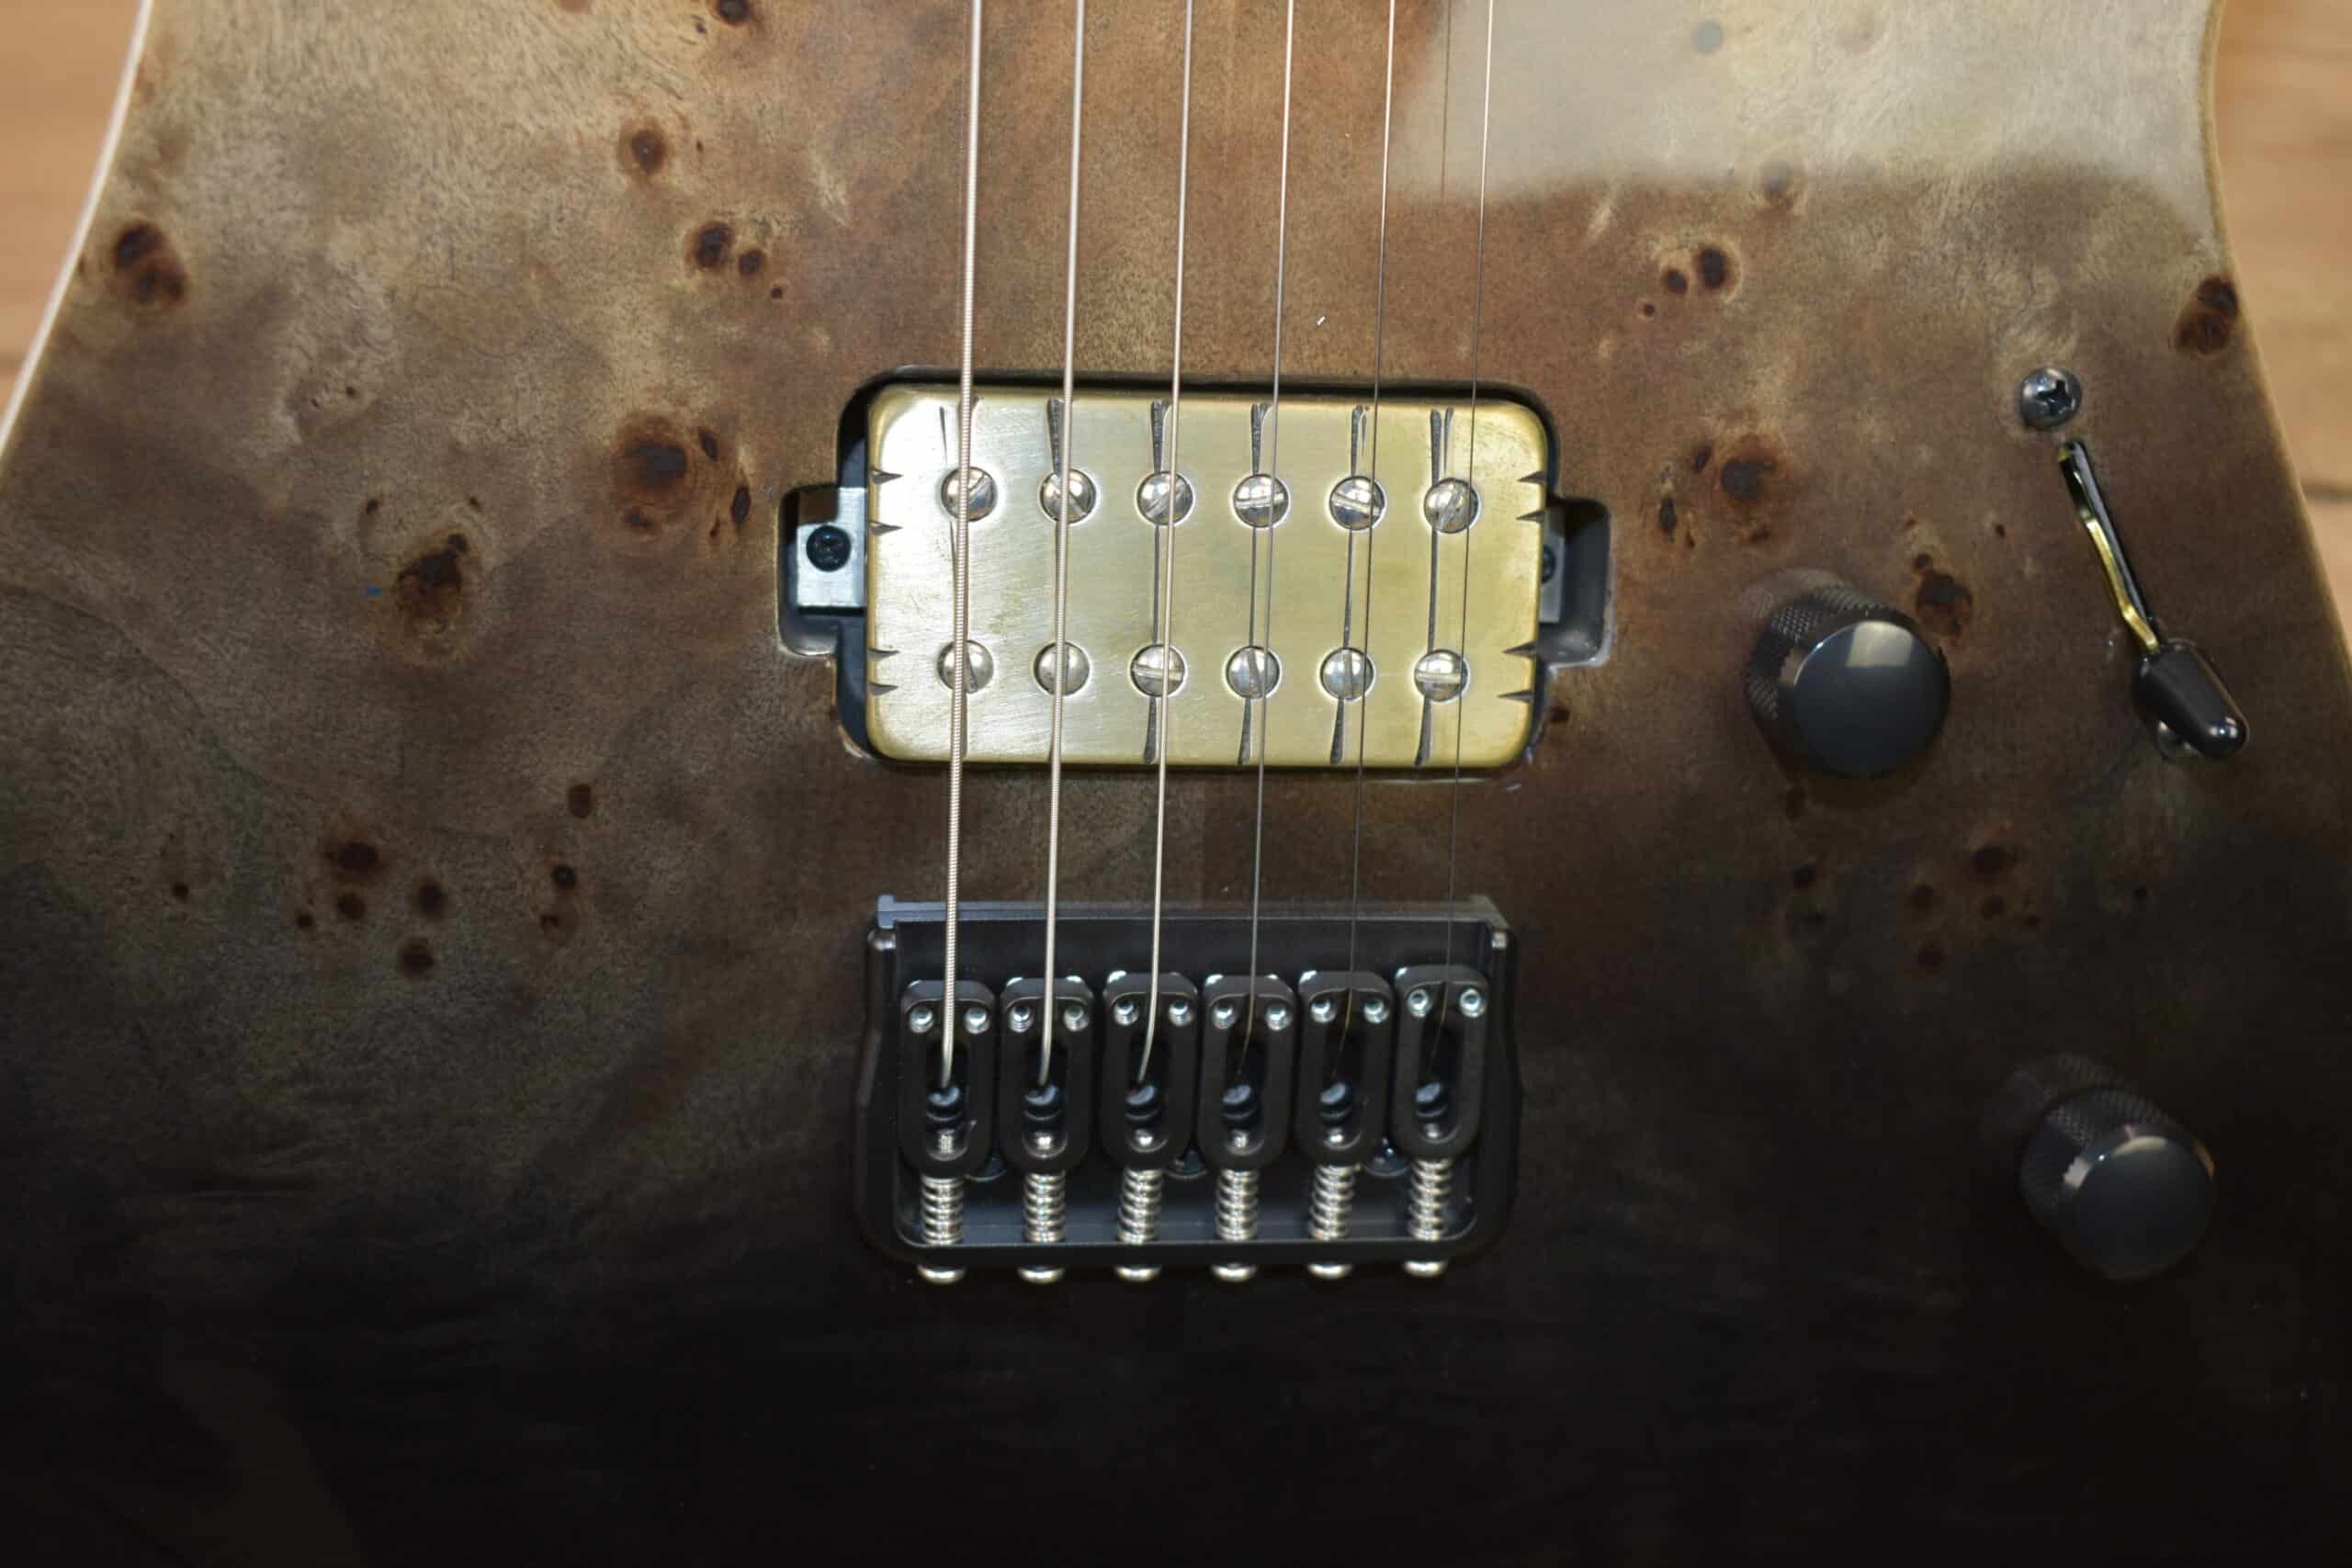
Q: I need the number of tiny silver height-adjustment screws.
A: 12